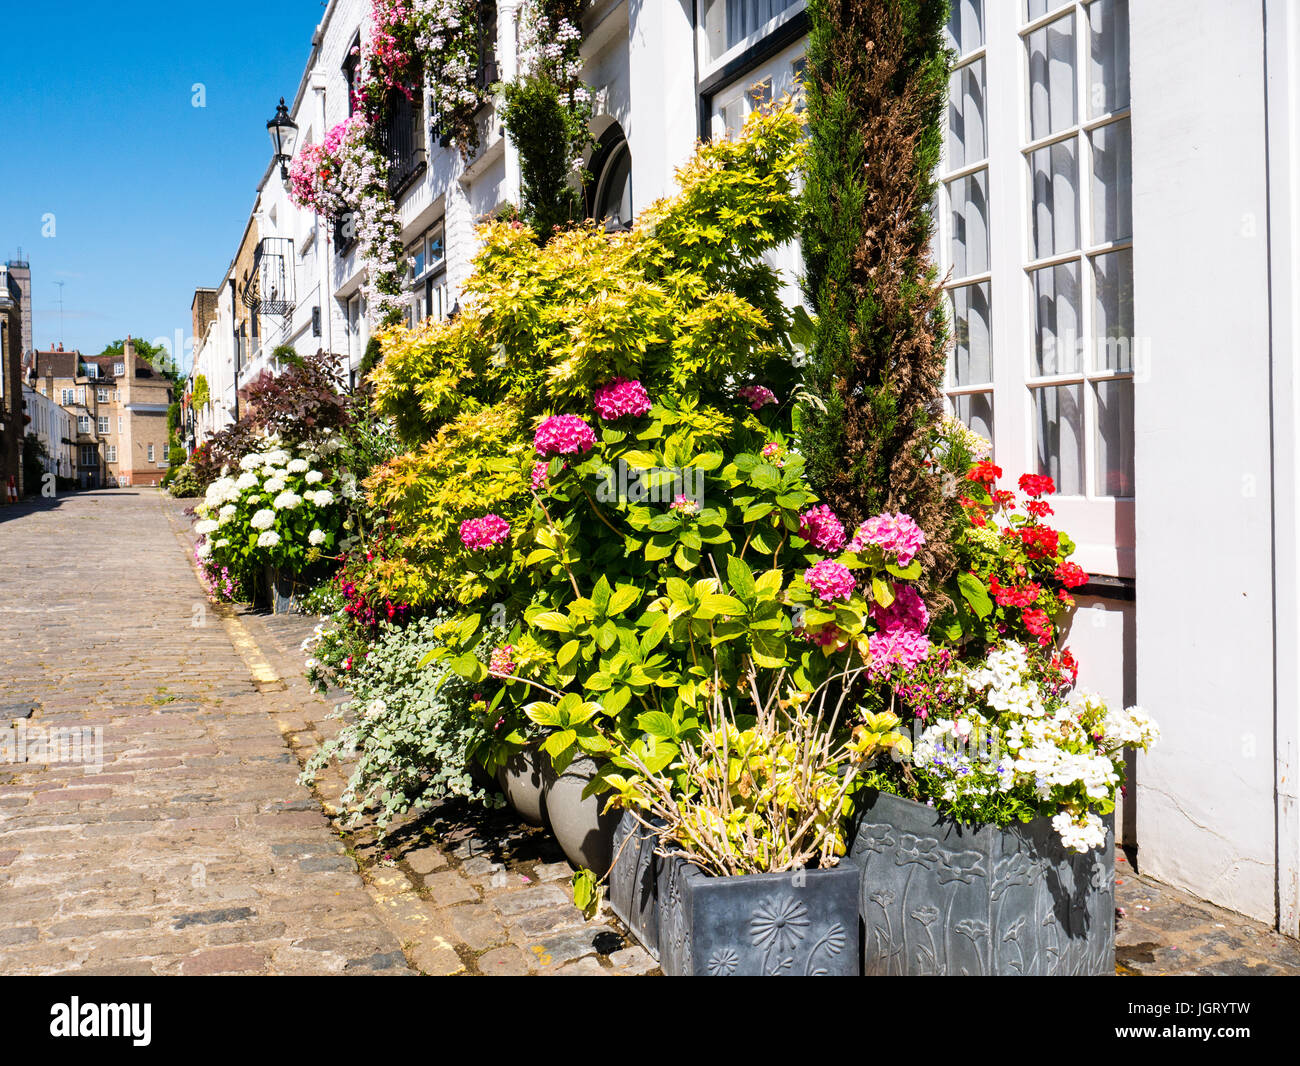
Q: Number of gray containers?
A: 5